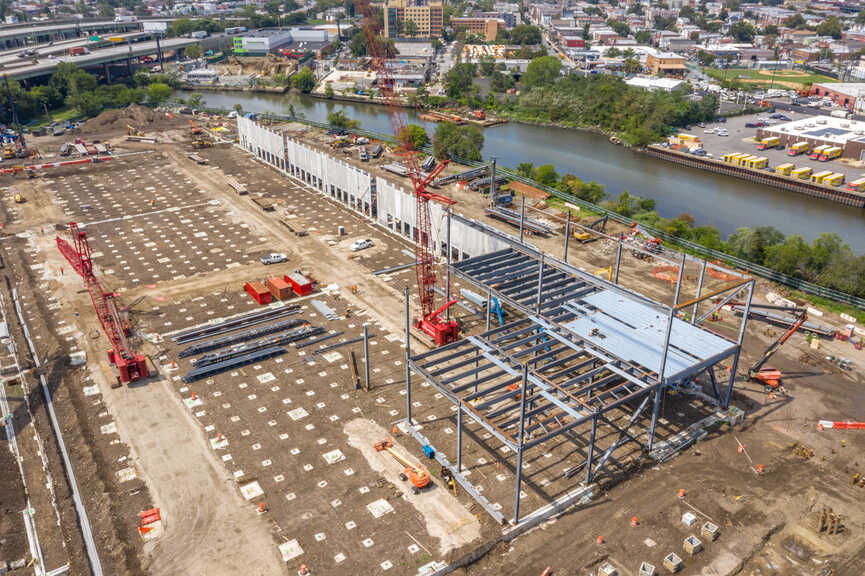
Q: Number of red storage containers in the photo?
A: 3